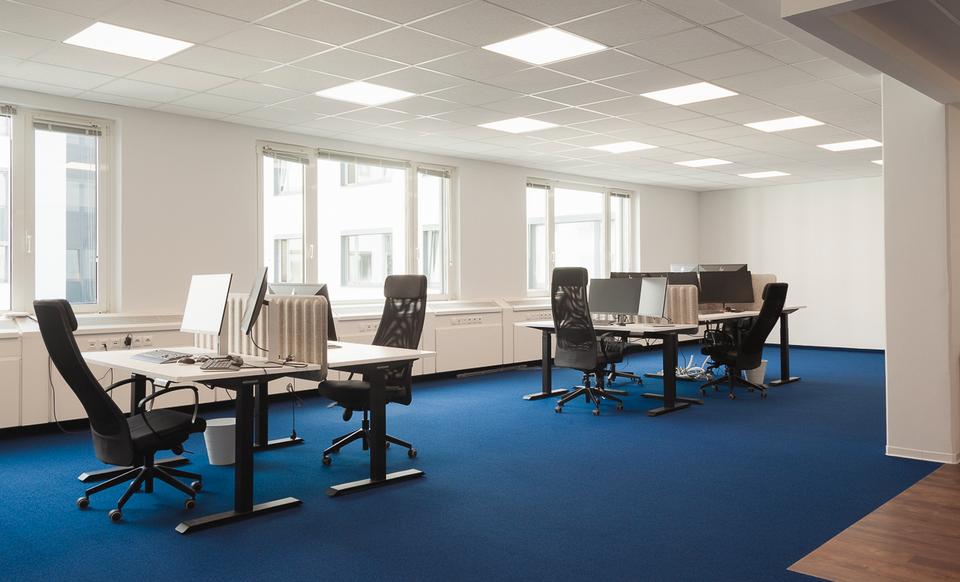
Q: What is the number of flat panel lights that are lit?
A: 11